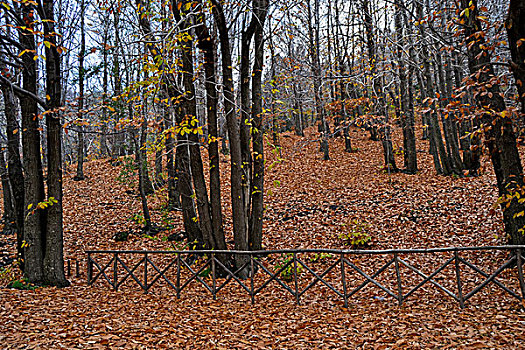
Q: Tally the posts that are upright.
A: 11